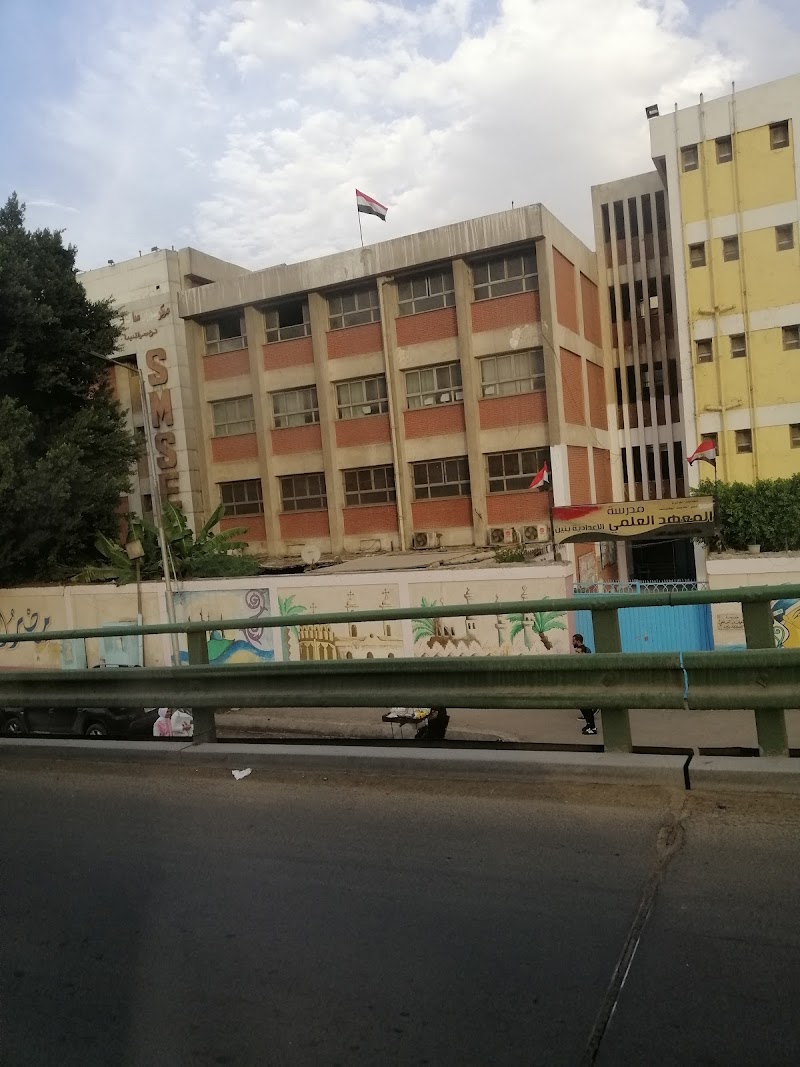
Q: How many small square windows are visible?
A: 12